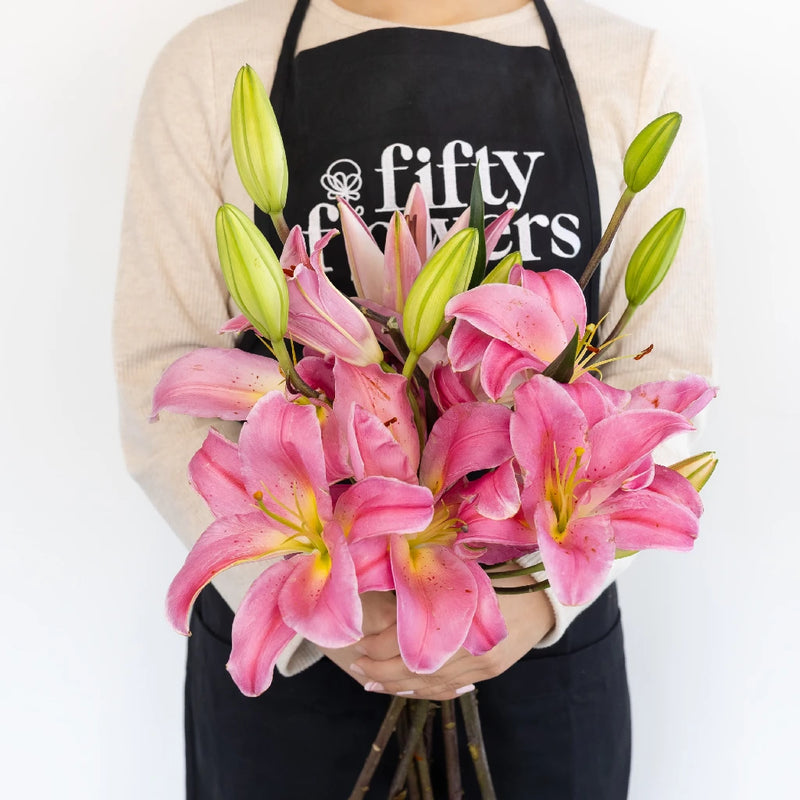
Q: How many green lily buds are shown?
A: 7